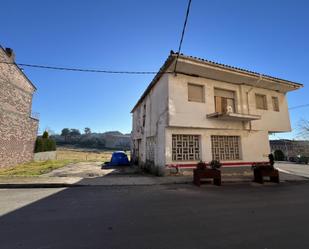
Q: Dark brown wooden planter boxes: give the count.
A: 2